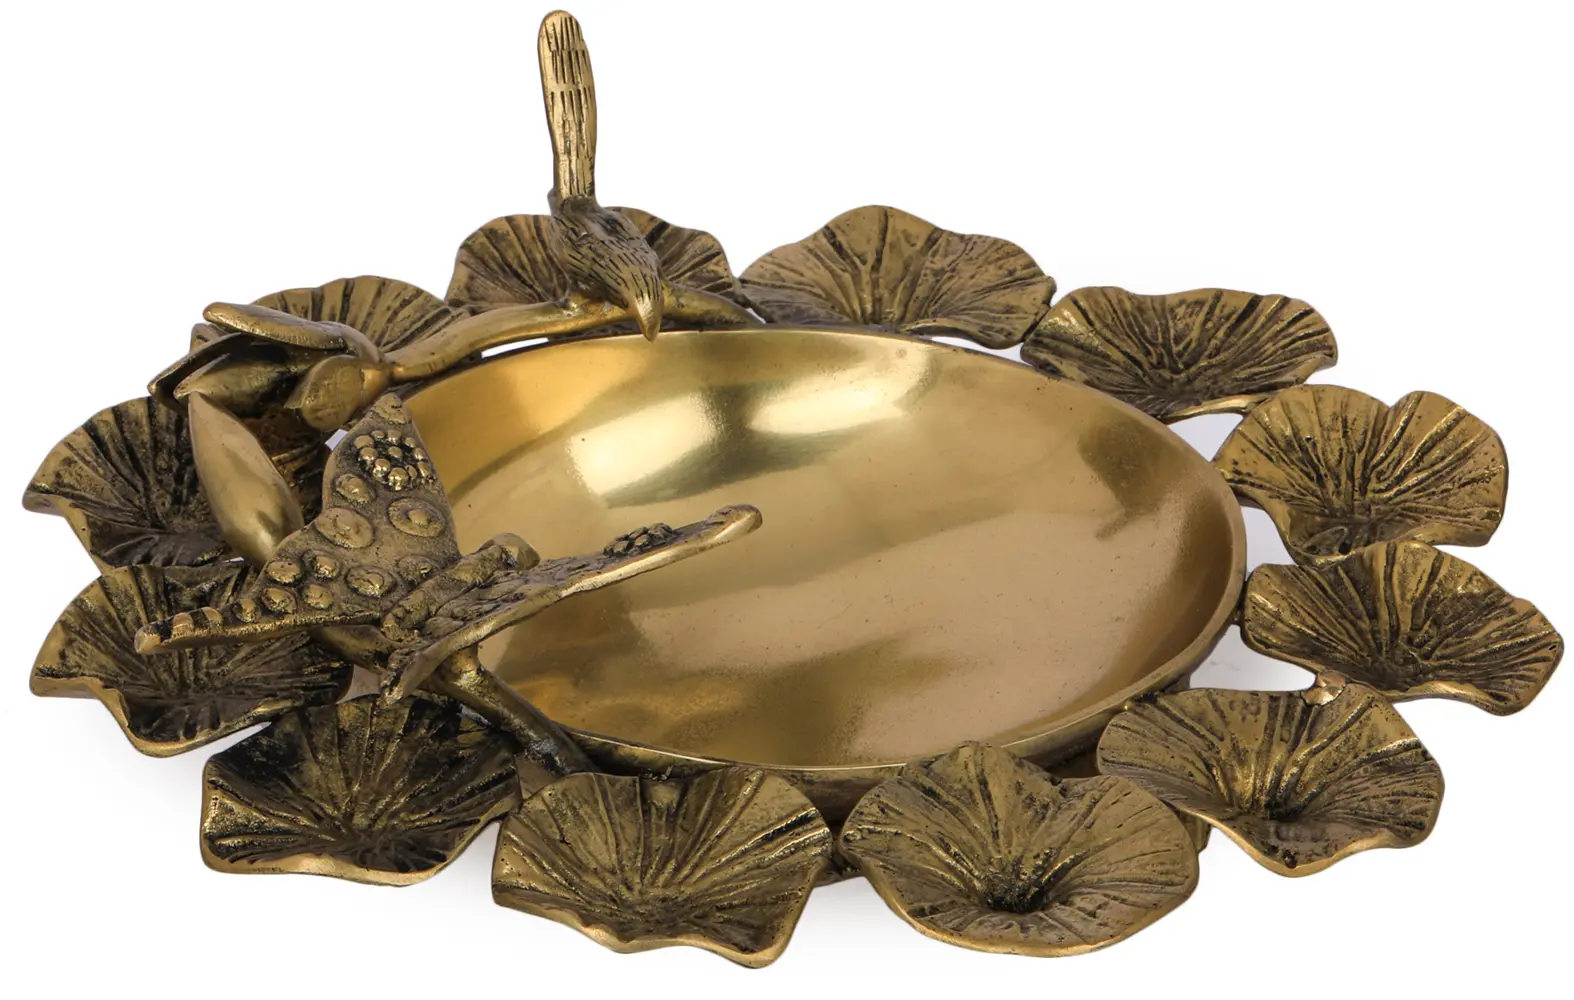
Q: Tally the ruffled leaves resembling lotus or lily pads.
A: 12